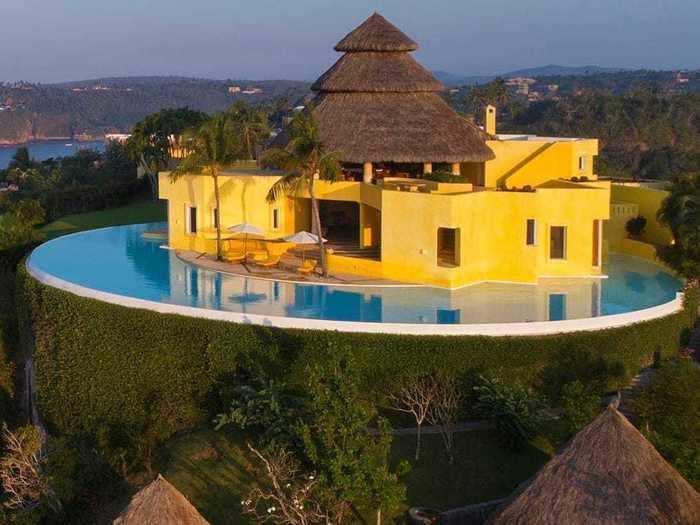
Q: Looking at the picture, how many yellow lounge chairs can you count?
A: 3